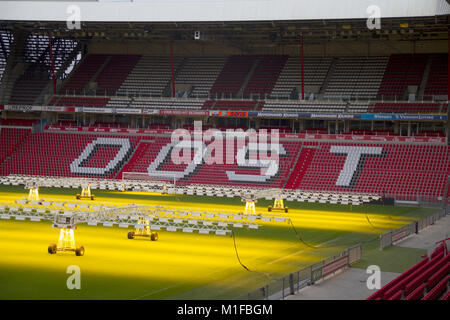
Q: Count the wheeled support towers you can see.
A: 6